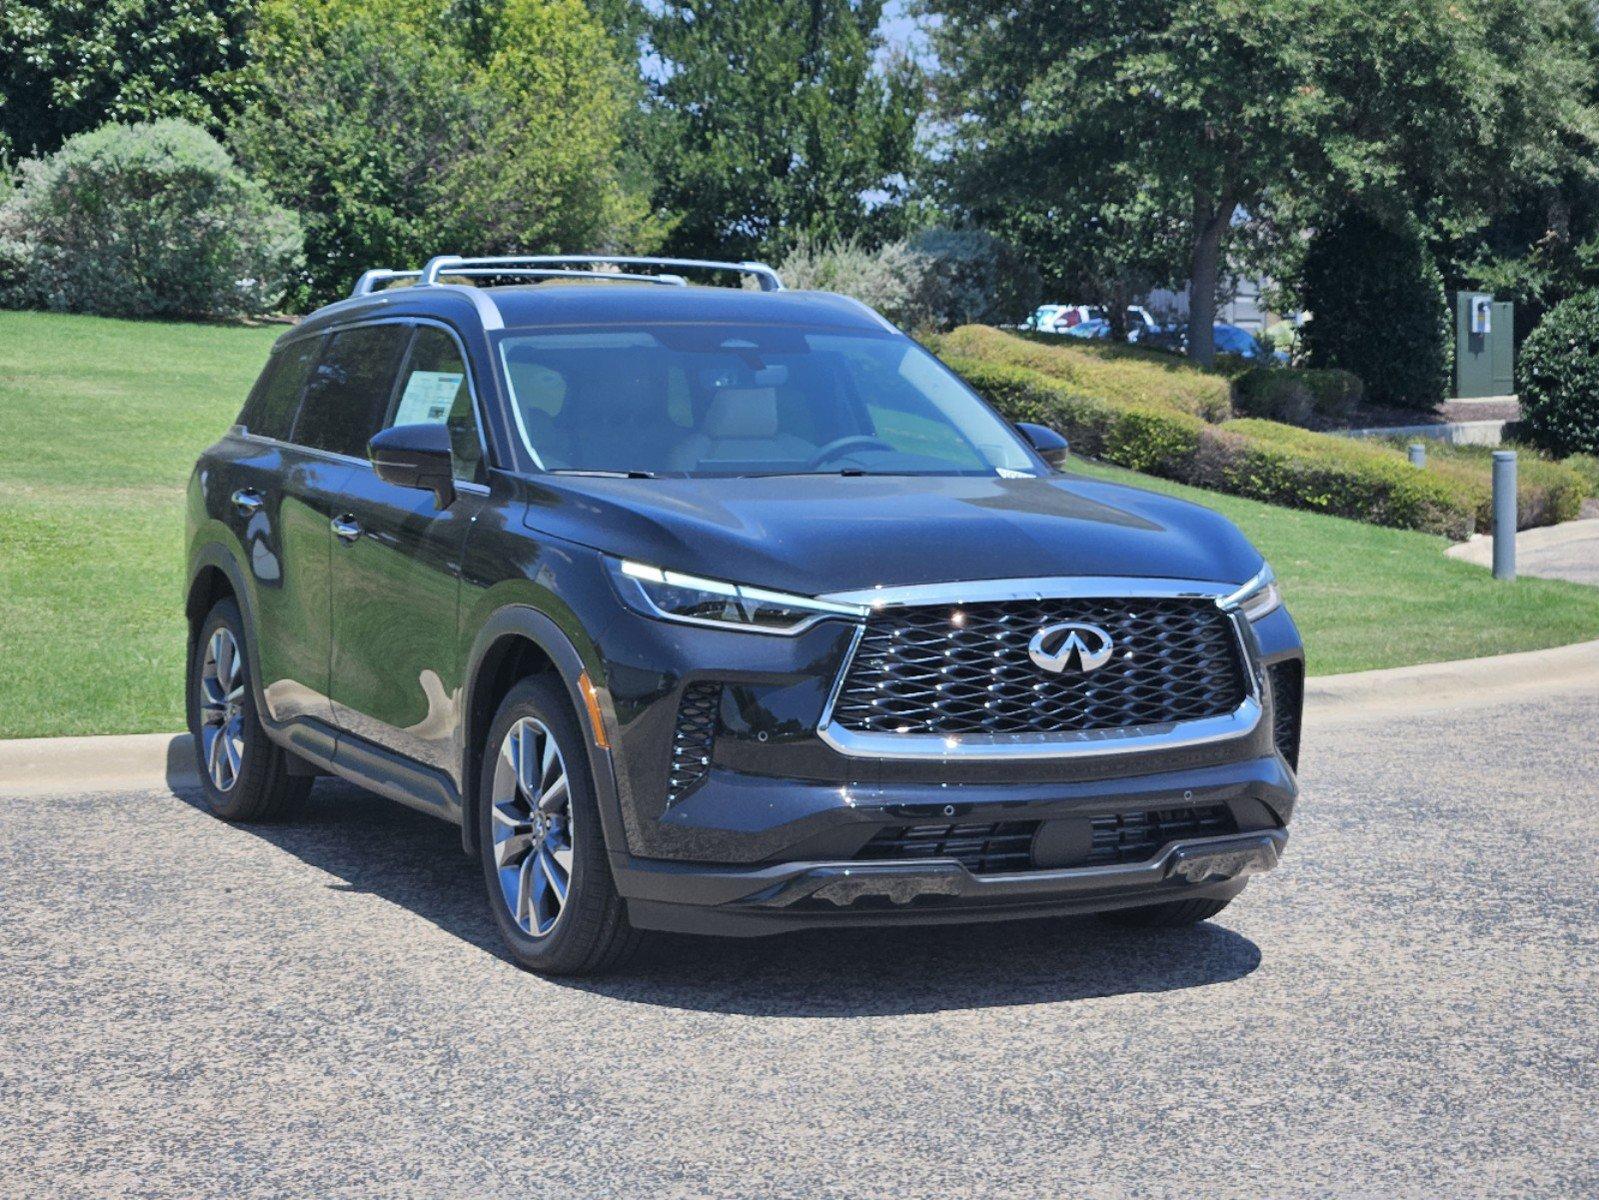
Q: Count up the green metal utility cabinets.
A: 1